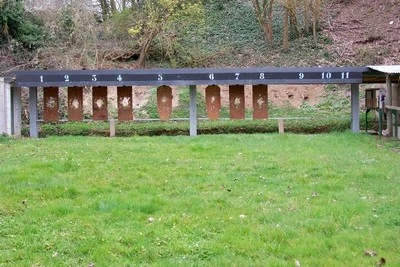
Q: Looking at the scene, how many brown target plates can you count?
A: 8